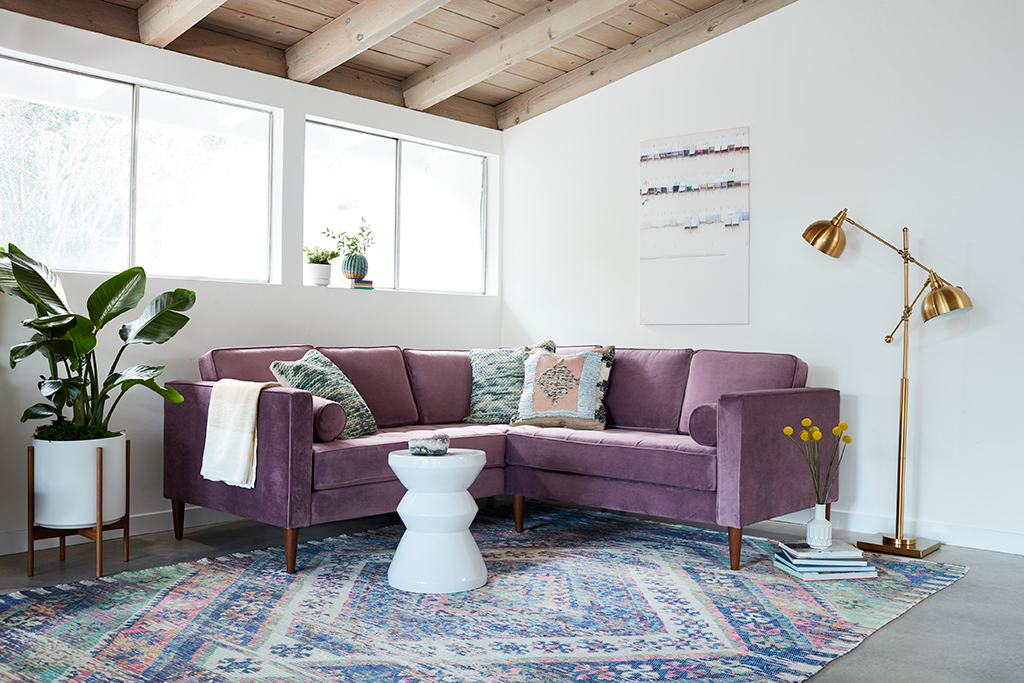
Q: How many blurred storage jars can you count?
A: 0